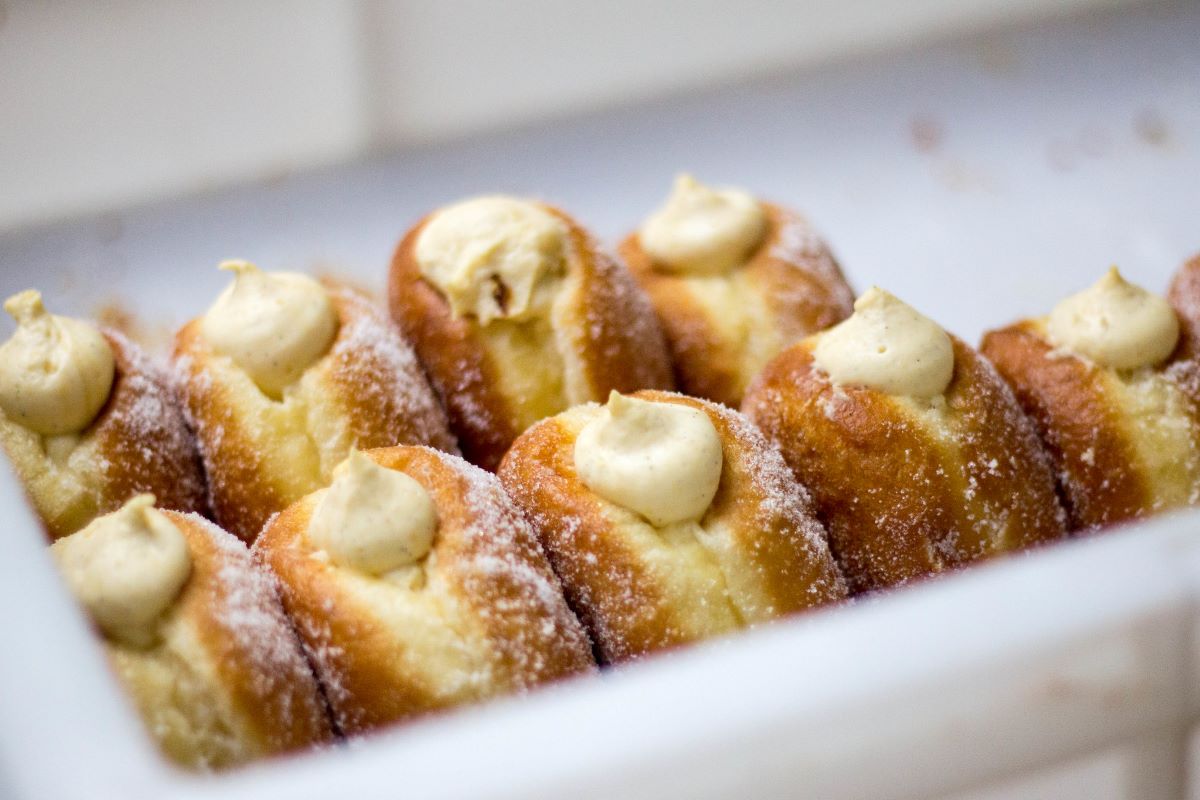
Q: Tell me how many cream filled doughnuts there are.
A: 9